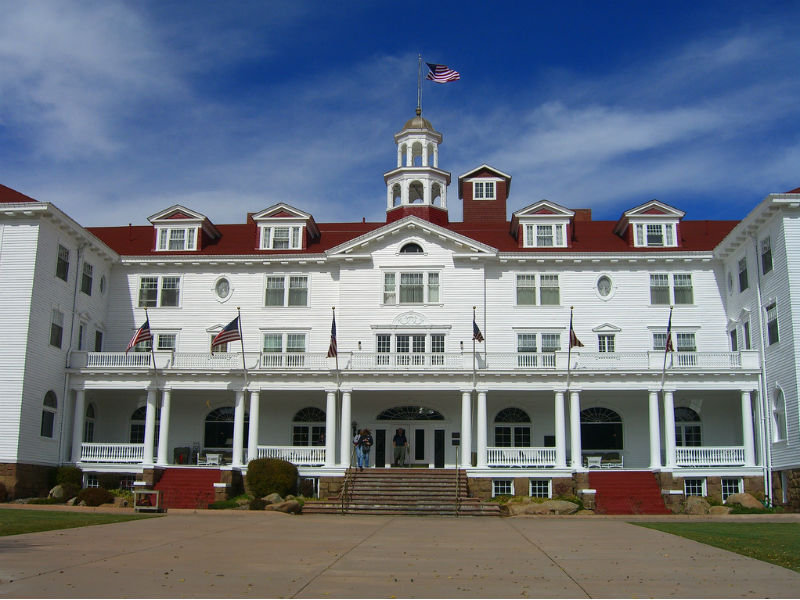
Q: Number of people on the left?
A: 2